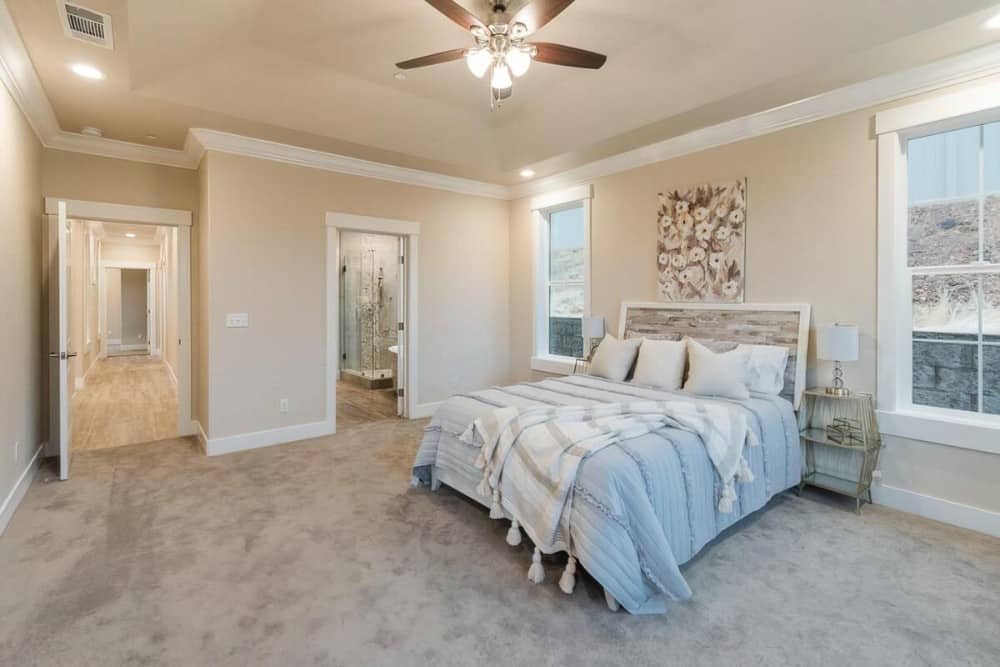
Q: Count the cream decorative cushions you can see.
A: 3